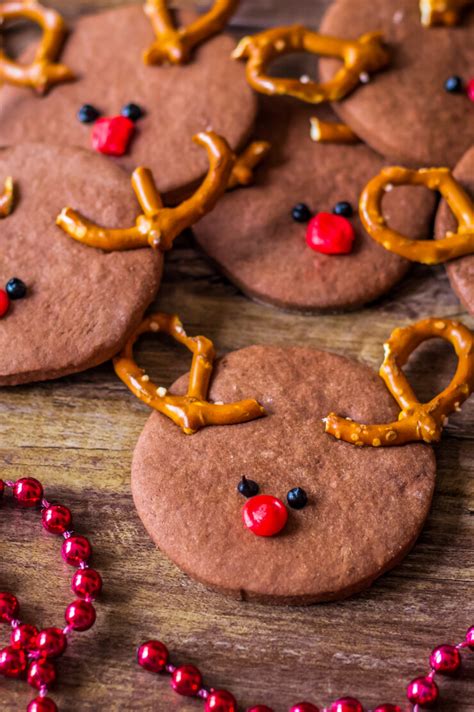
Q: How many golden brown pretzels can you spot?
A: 11